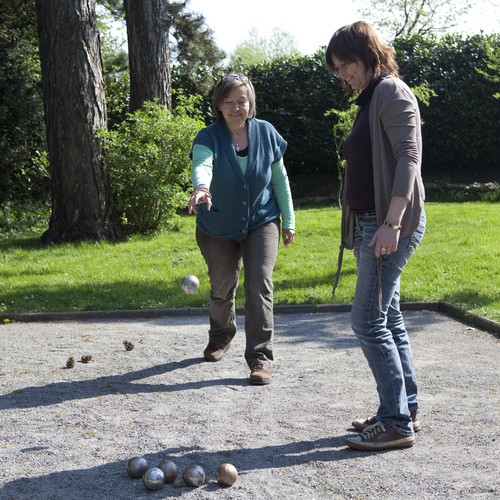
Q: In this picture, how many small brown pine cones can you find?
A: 3